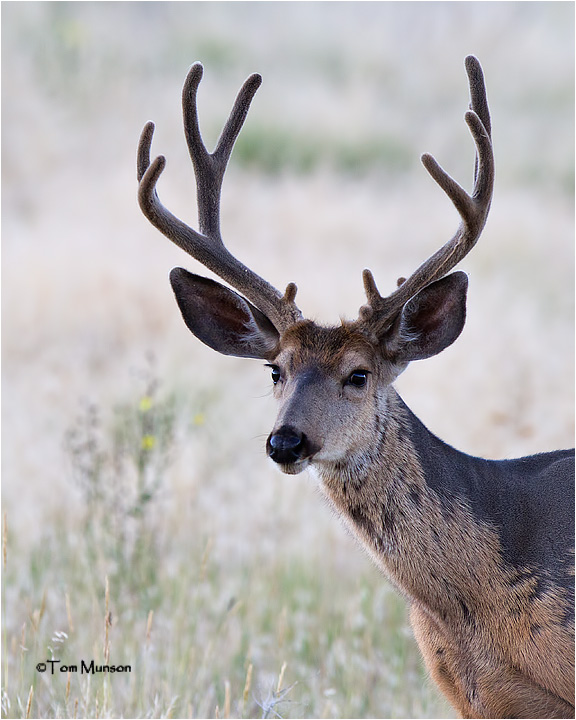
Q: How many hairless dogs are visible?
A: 0